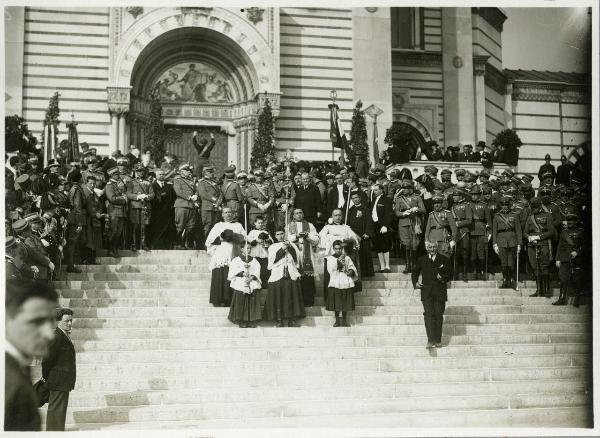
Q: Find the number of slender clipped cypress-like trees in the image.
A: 4